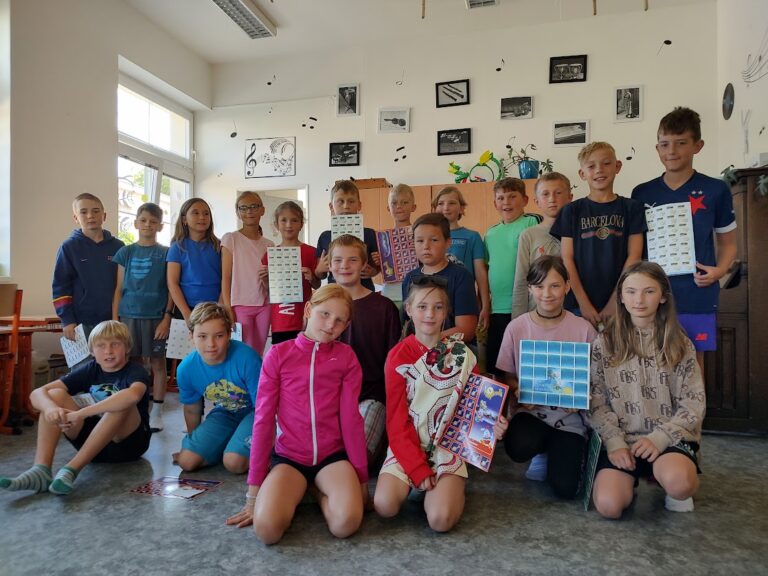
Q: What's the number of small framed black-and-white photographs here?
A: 9